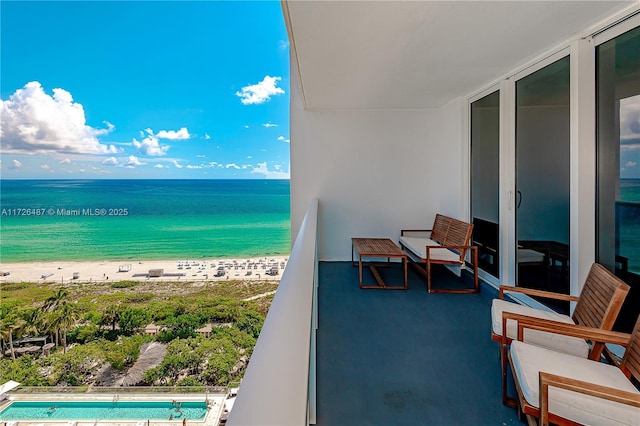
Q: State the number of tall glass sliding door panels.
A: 3